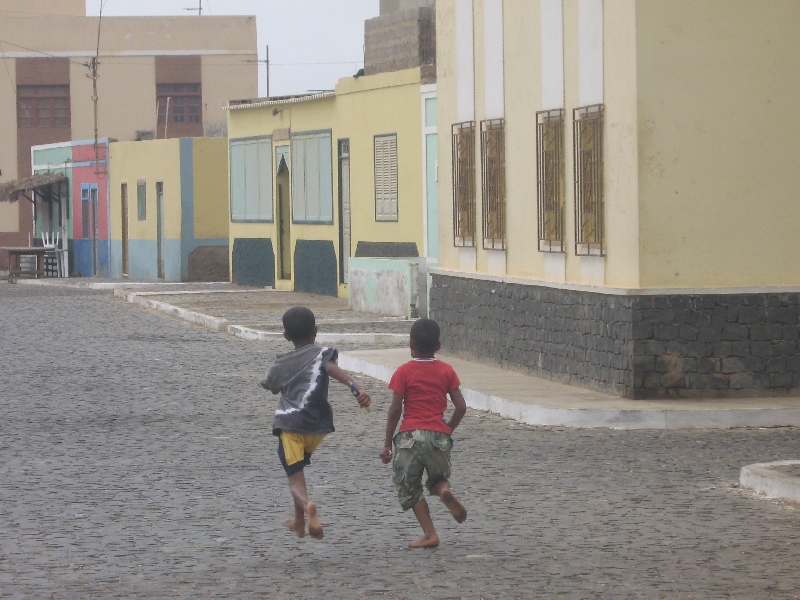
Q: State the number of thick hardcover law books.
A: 0